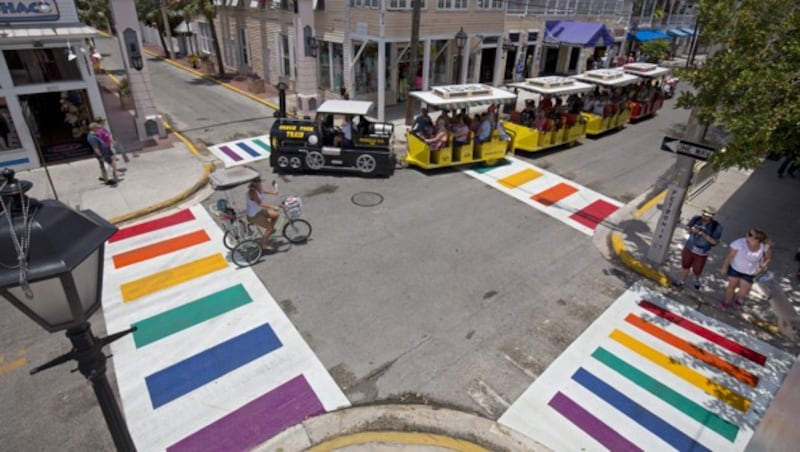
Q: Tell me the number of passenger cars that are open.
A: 4